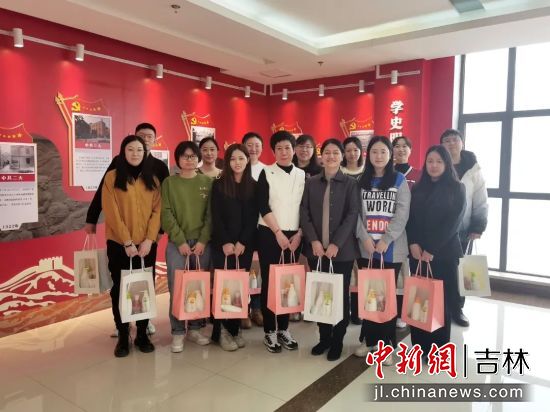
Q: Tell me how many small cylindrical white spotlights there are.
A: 9